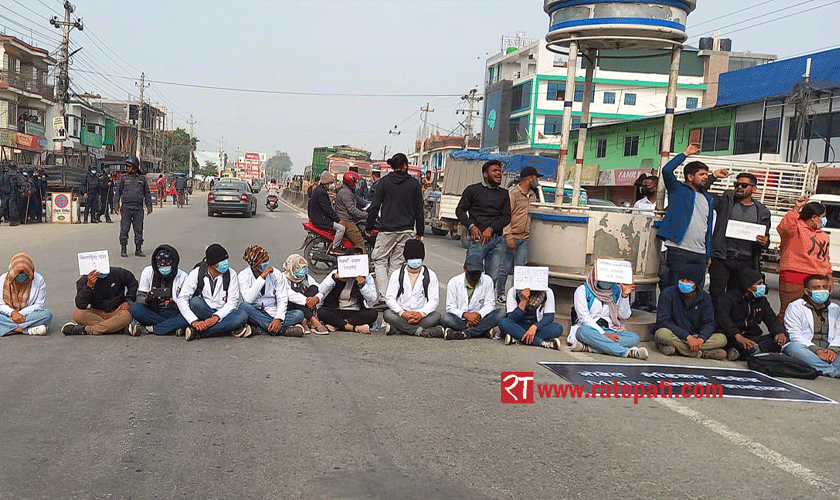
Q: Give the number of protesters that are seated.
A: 14